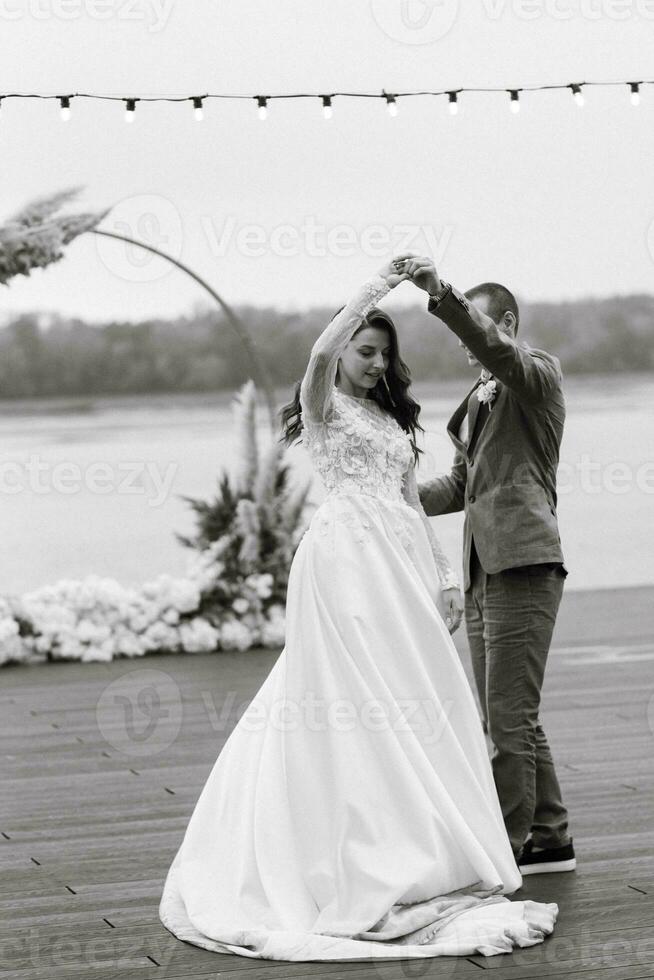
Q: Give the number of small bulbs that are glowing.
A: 10